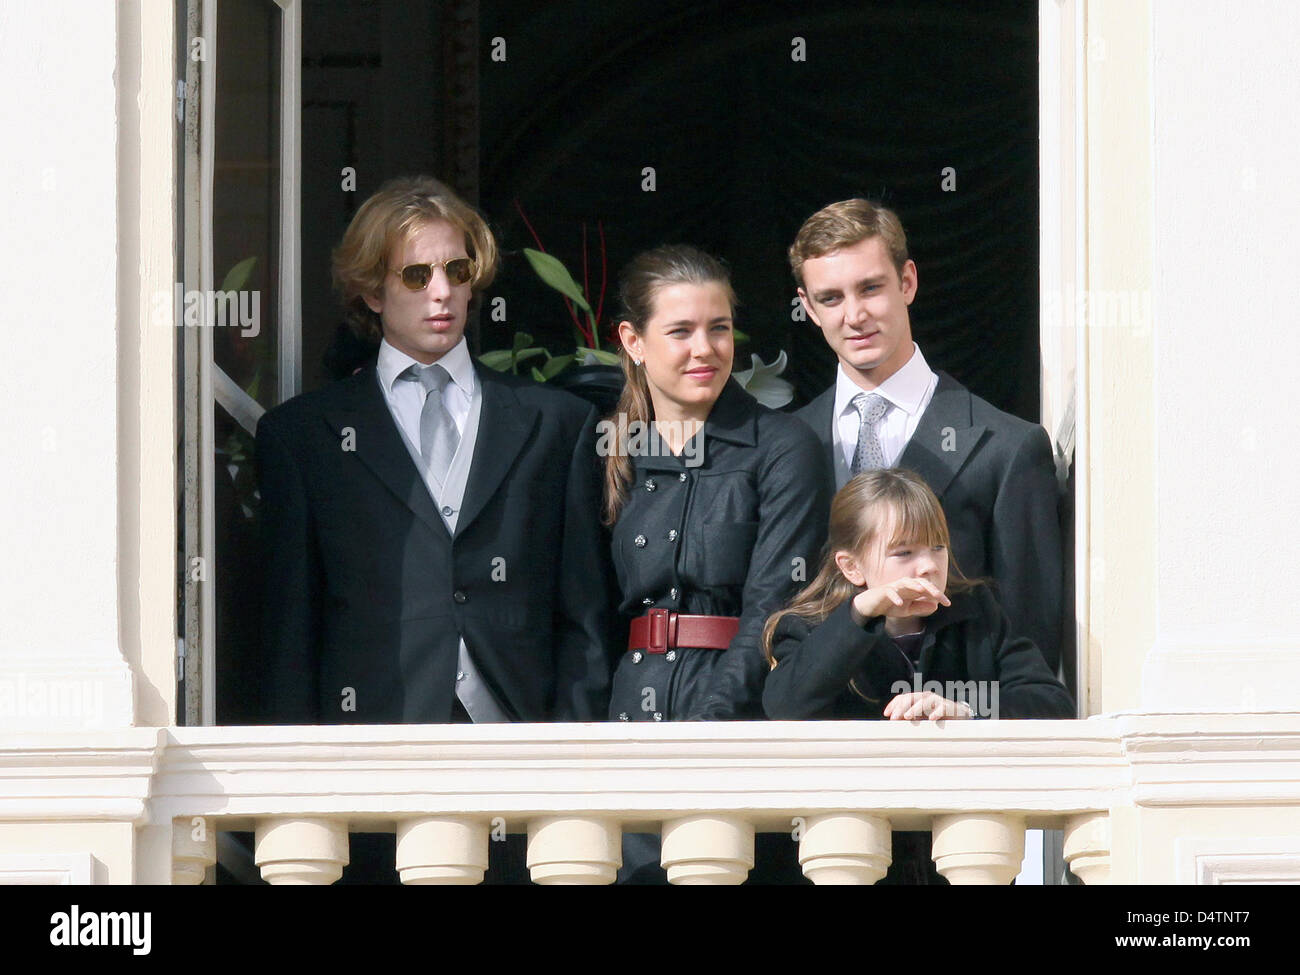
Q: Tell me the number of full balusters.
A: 6